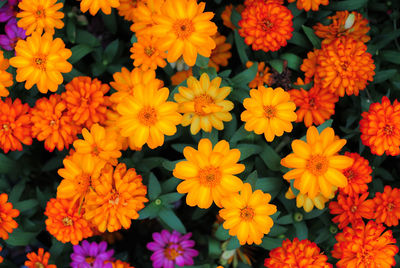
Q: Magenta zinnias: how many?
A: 4